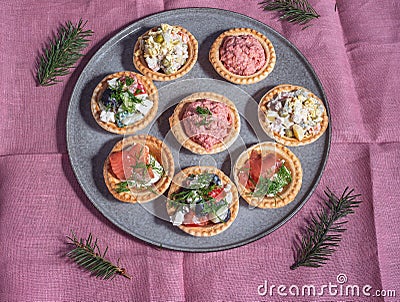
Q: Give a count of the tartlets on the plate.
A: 8